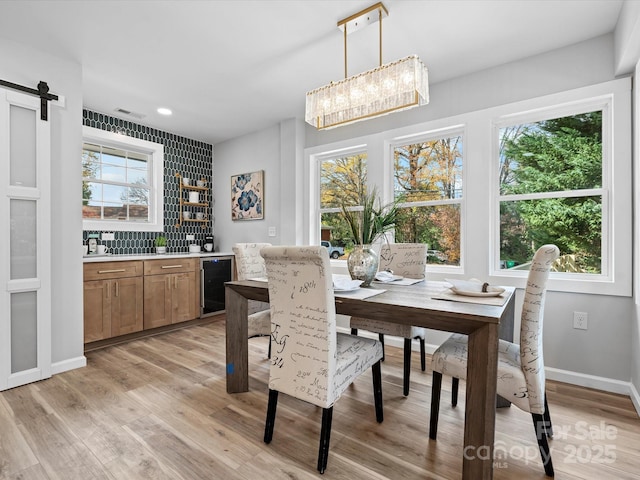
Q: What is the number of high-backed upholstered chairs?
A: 4